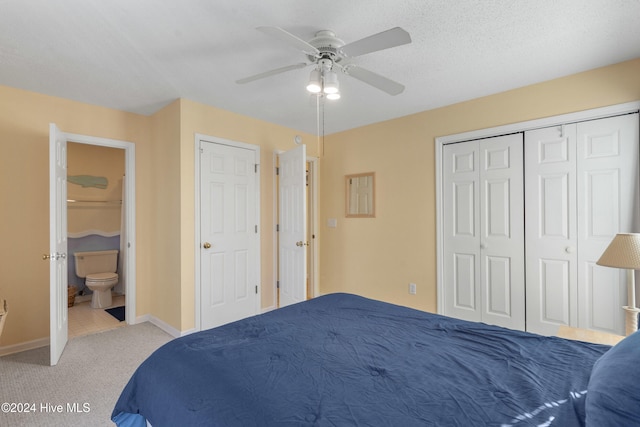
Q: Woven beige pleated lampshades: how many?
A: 1